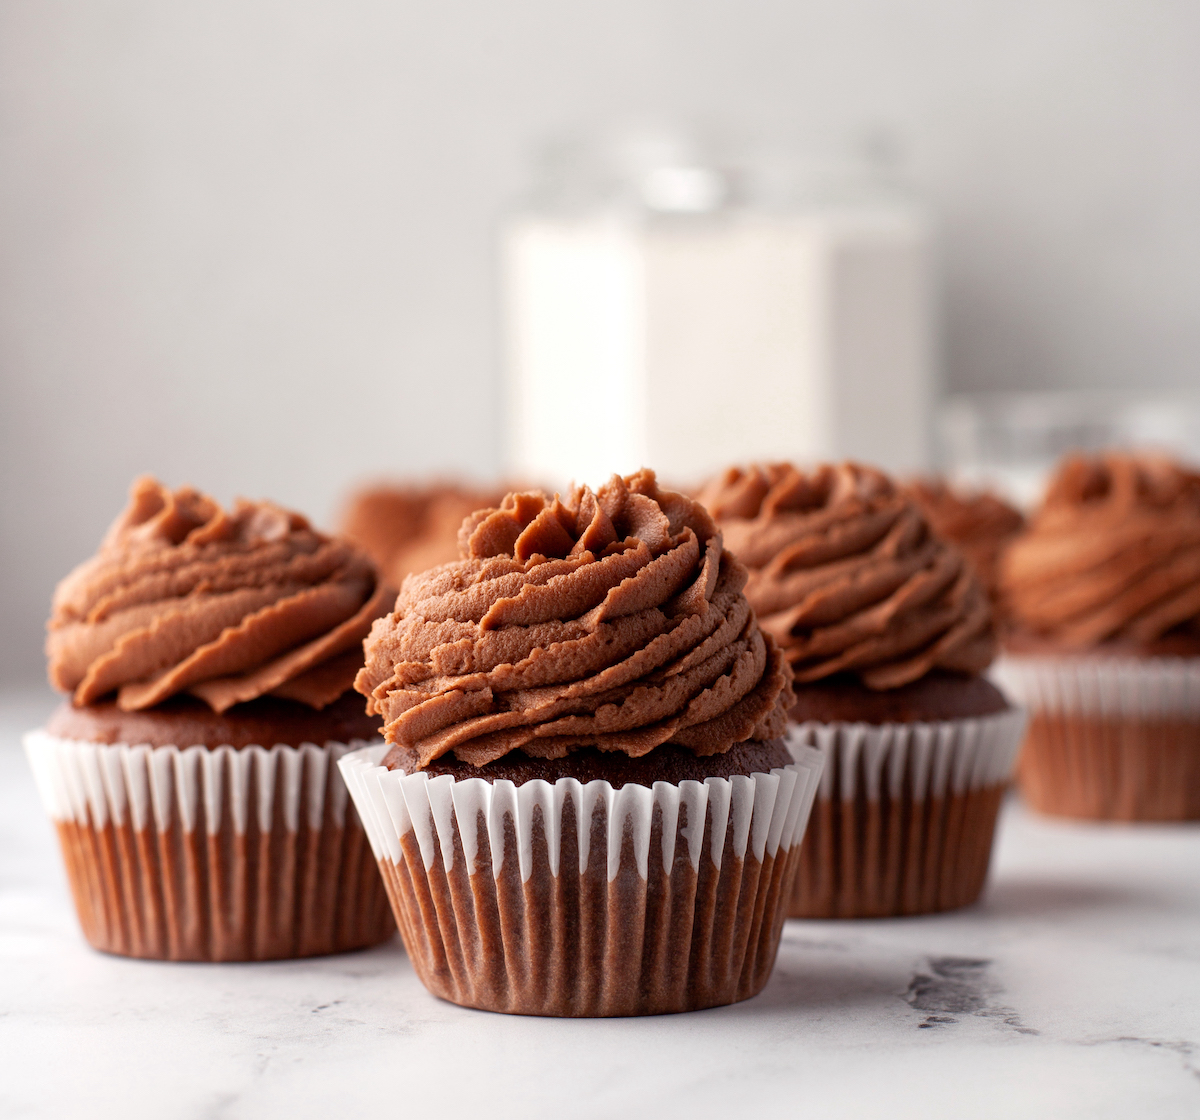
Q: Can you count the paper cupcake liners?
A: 4